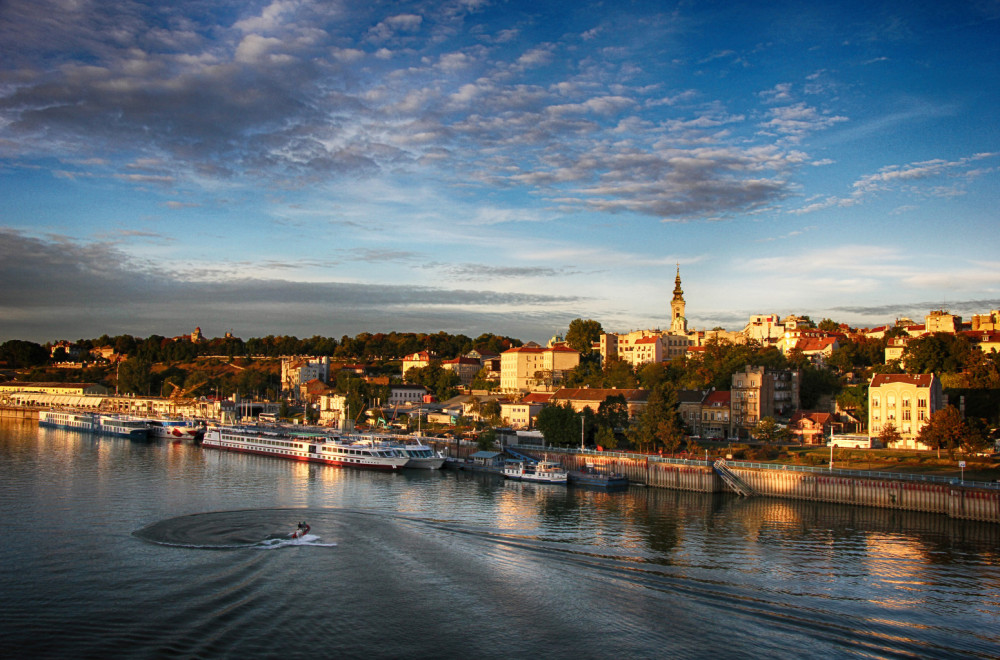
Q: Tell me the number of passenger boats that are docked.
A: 5